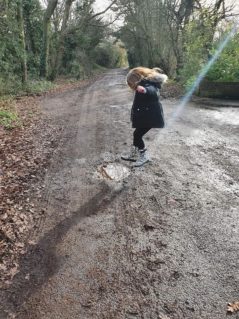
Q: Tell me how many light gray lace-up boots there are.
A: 2